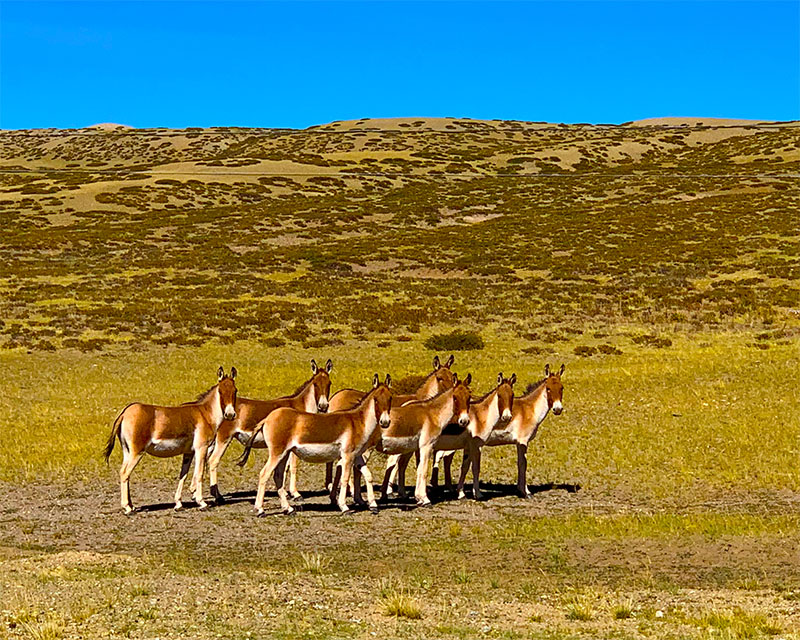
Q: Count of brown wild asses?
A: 7